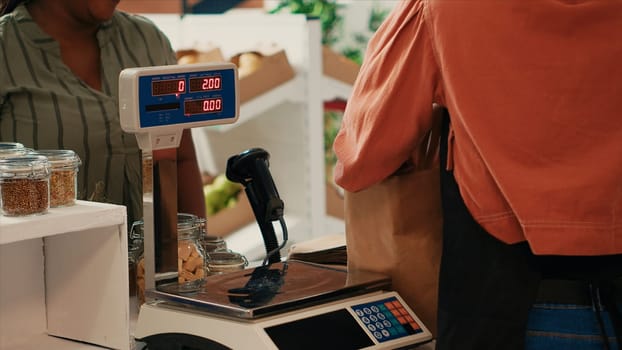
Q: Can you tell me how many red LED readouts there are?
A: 3